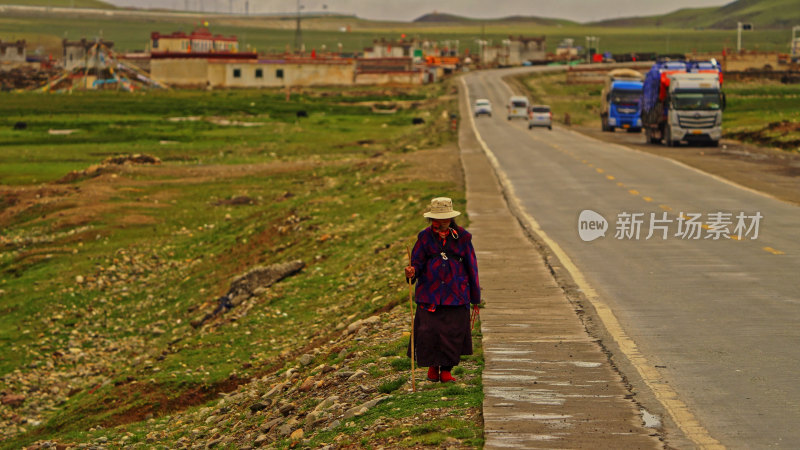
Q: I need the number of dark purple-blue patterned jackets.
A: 1